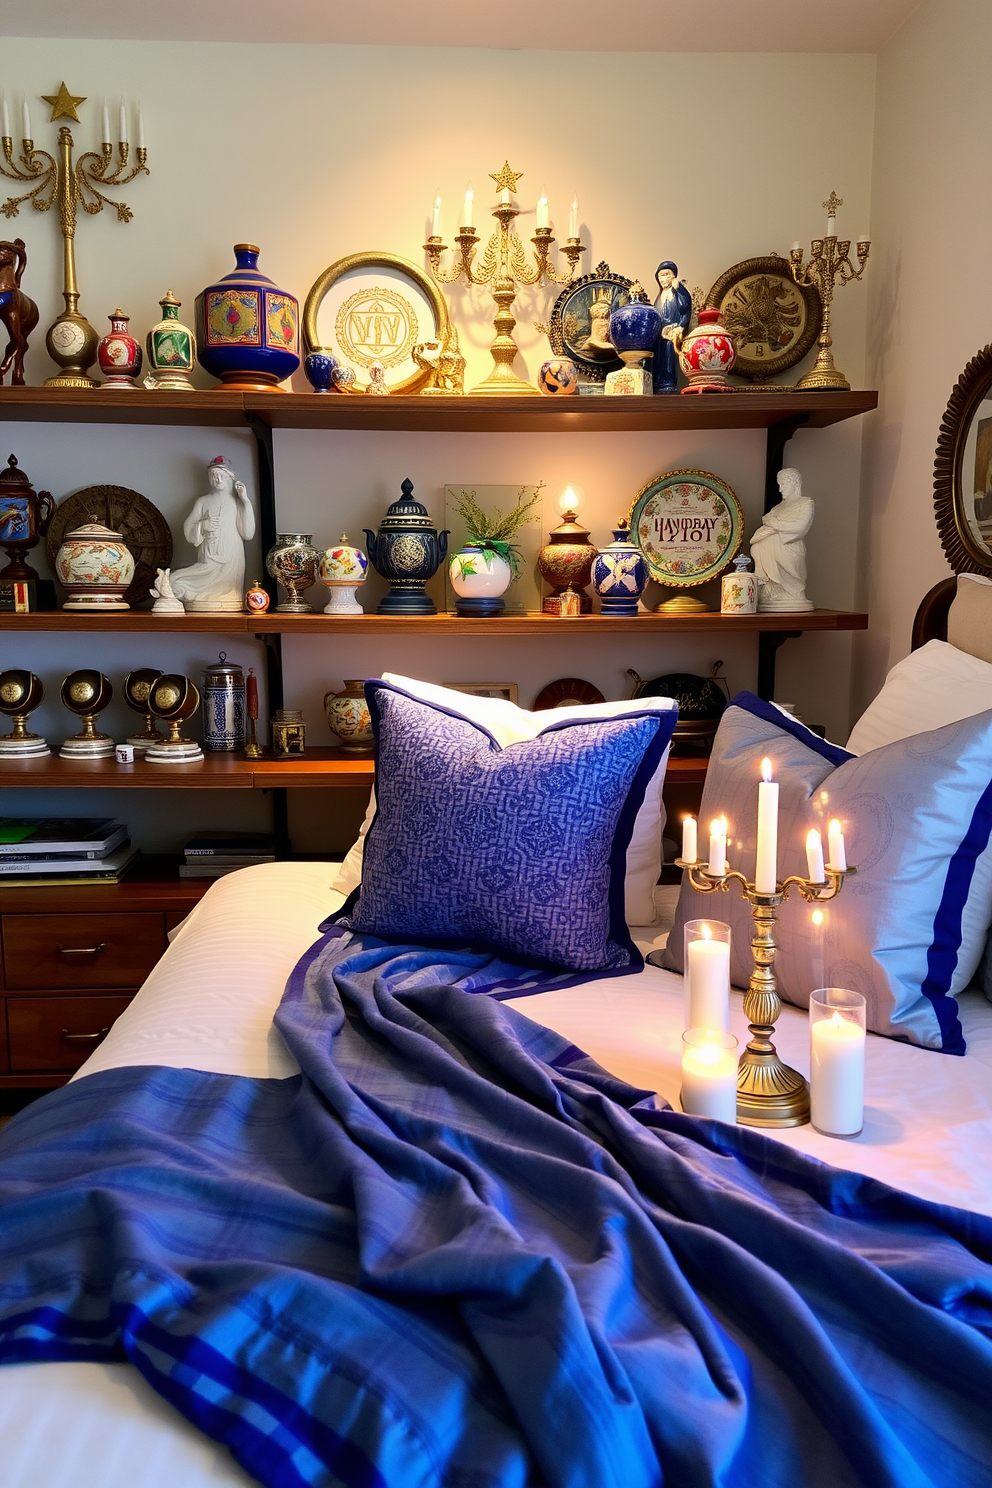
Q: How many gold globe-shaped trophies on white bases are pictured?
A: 4